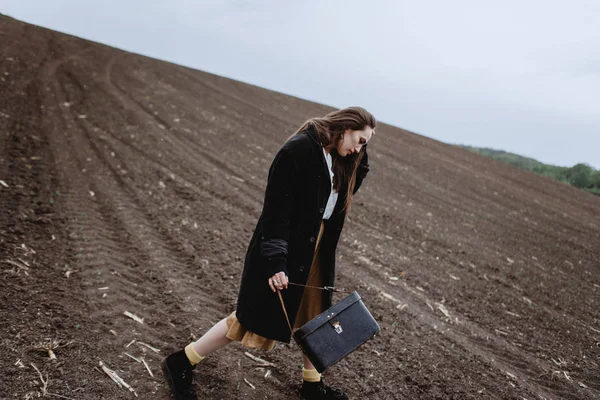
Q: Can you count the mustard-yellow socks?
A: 2